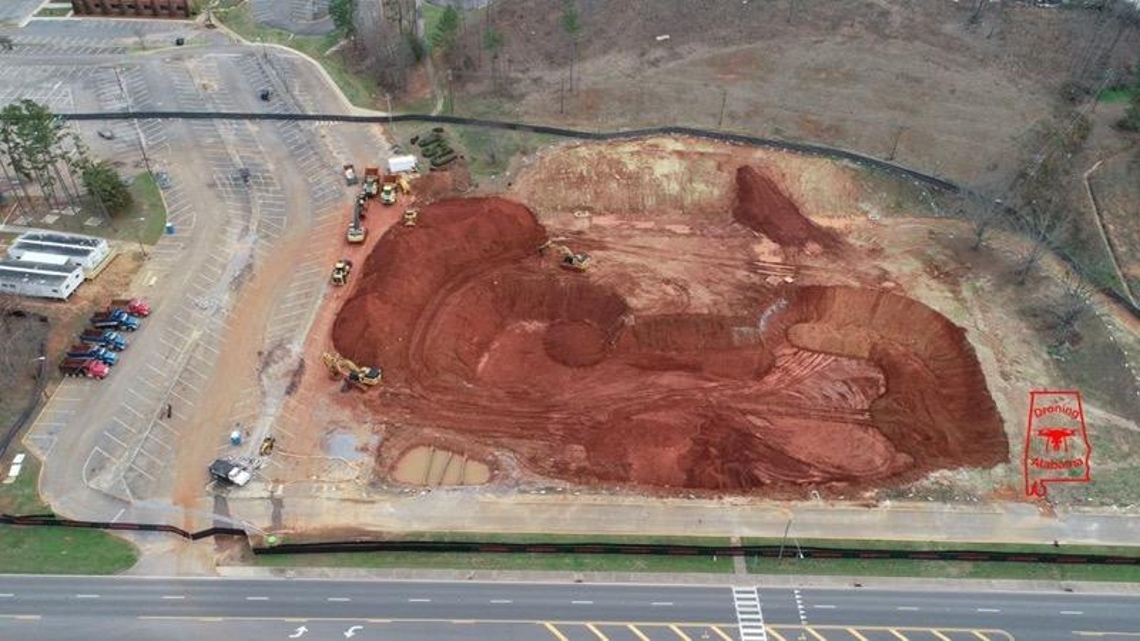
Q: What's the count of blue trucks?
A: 3